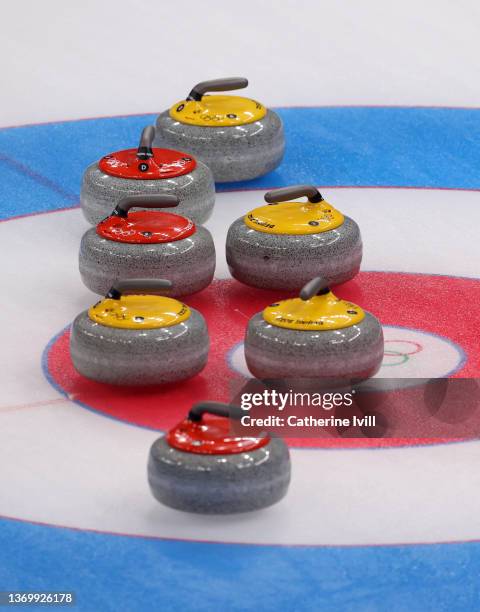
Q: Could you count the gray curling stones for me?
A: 7